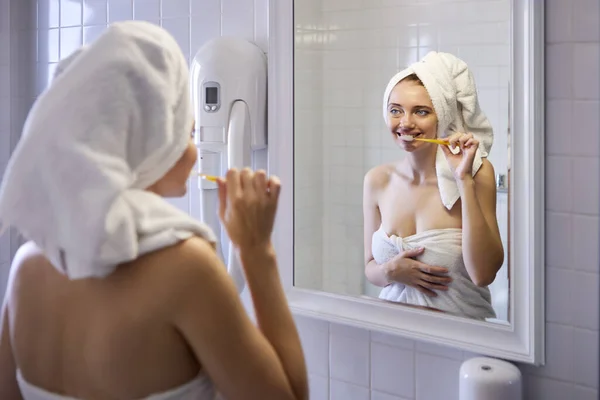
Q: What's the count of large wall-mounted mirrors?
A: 1